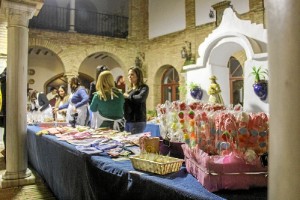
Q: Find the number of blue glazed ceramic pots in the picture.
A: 2